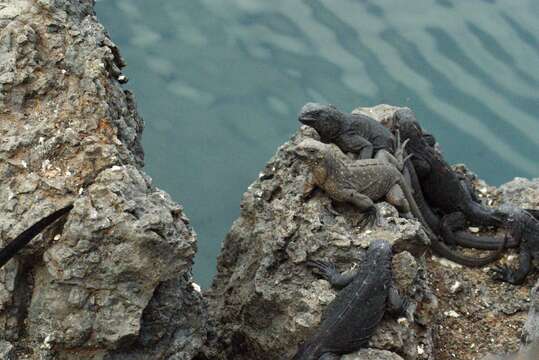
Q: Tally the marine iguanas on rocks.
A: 5